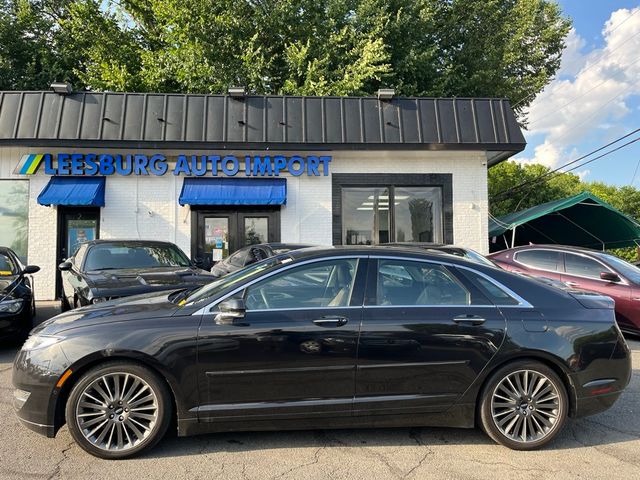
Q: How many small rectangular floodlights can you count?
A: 3